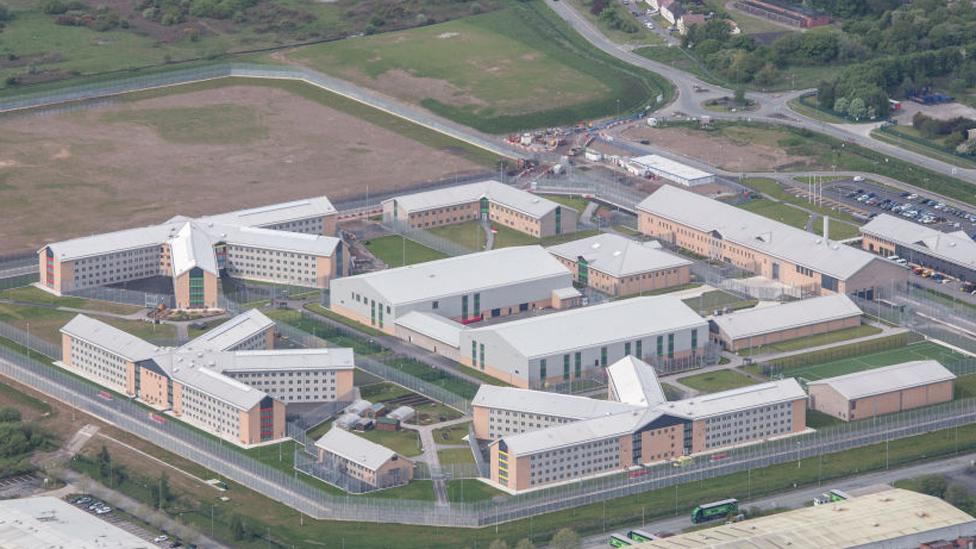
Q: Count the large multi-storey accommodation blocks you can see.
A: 3